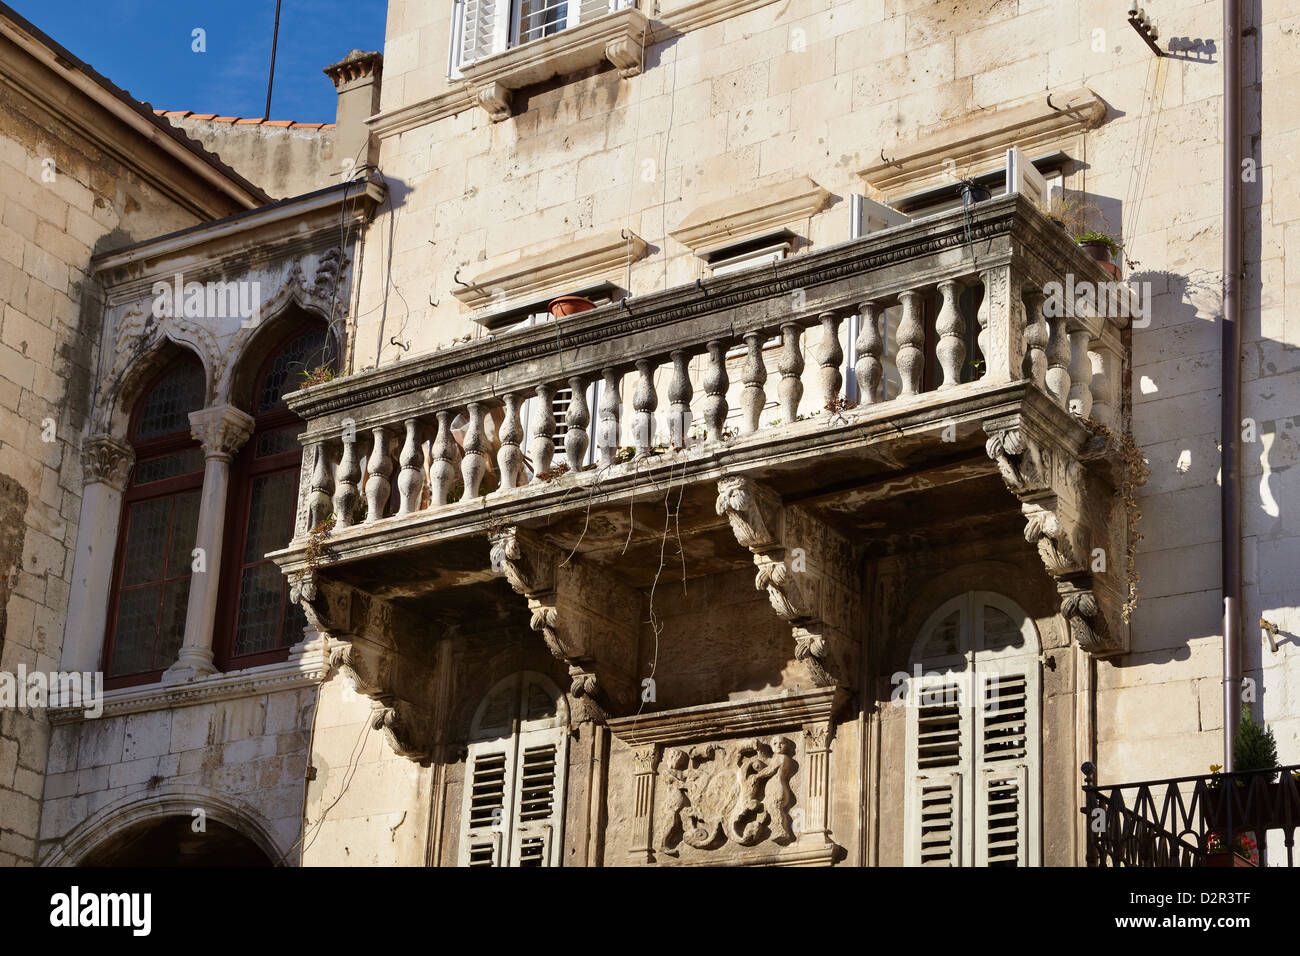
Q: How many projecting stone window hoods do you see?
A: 3